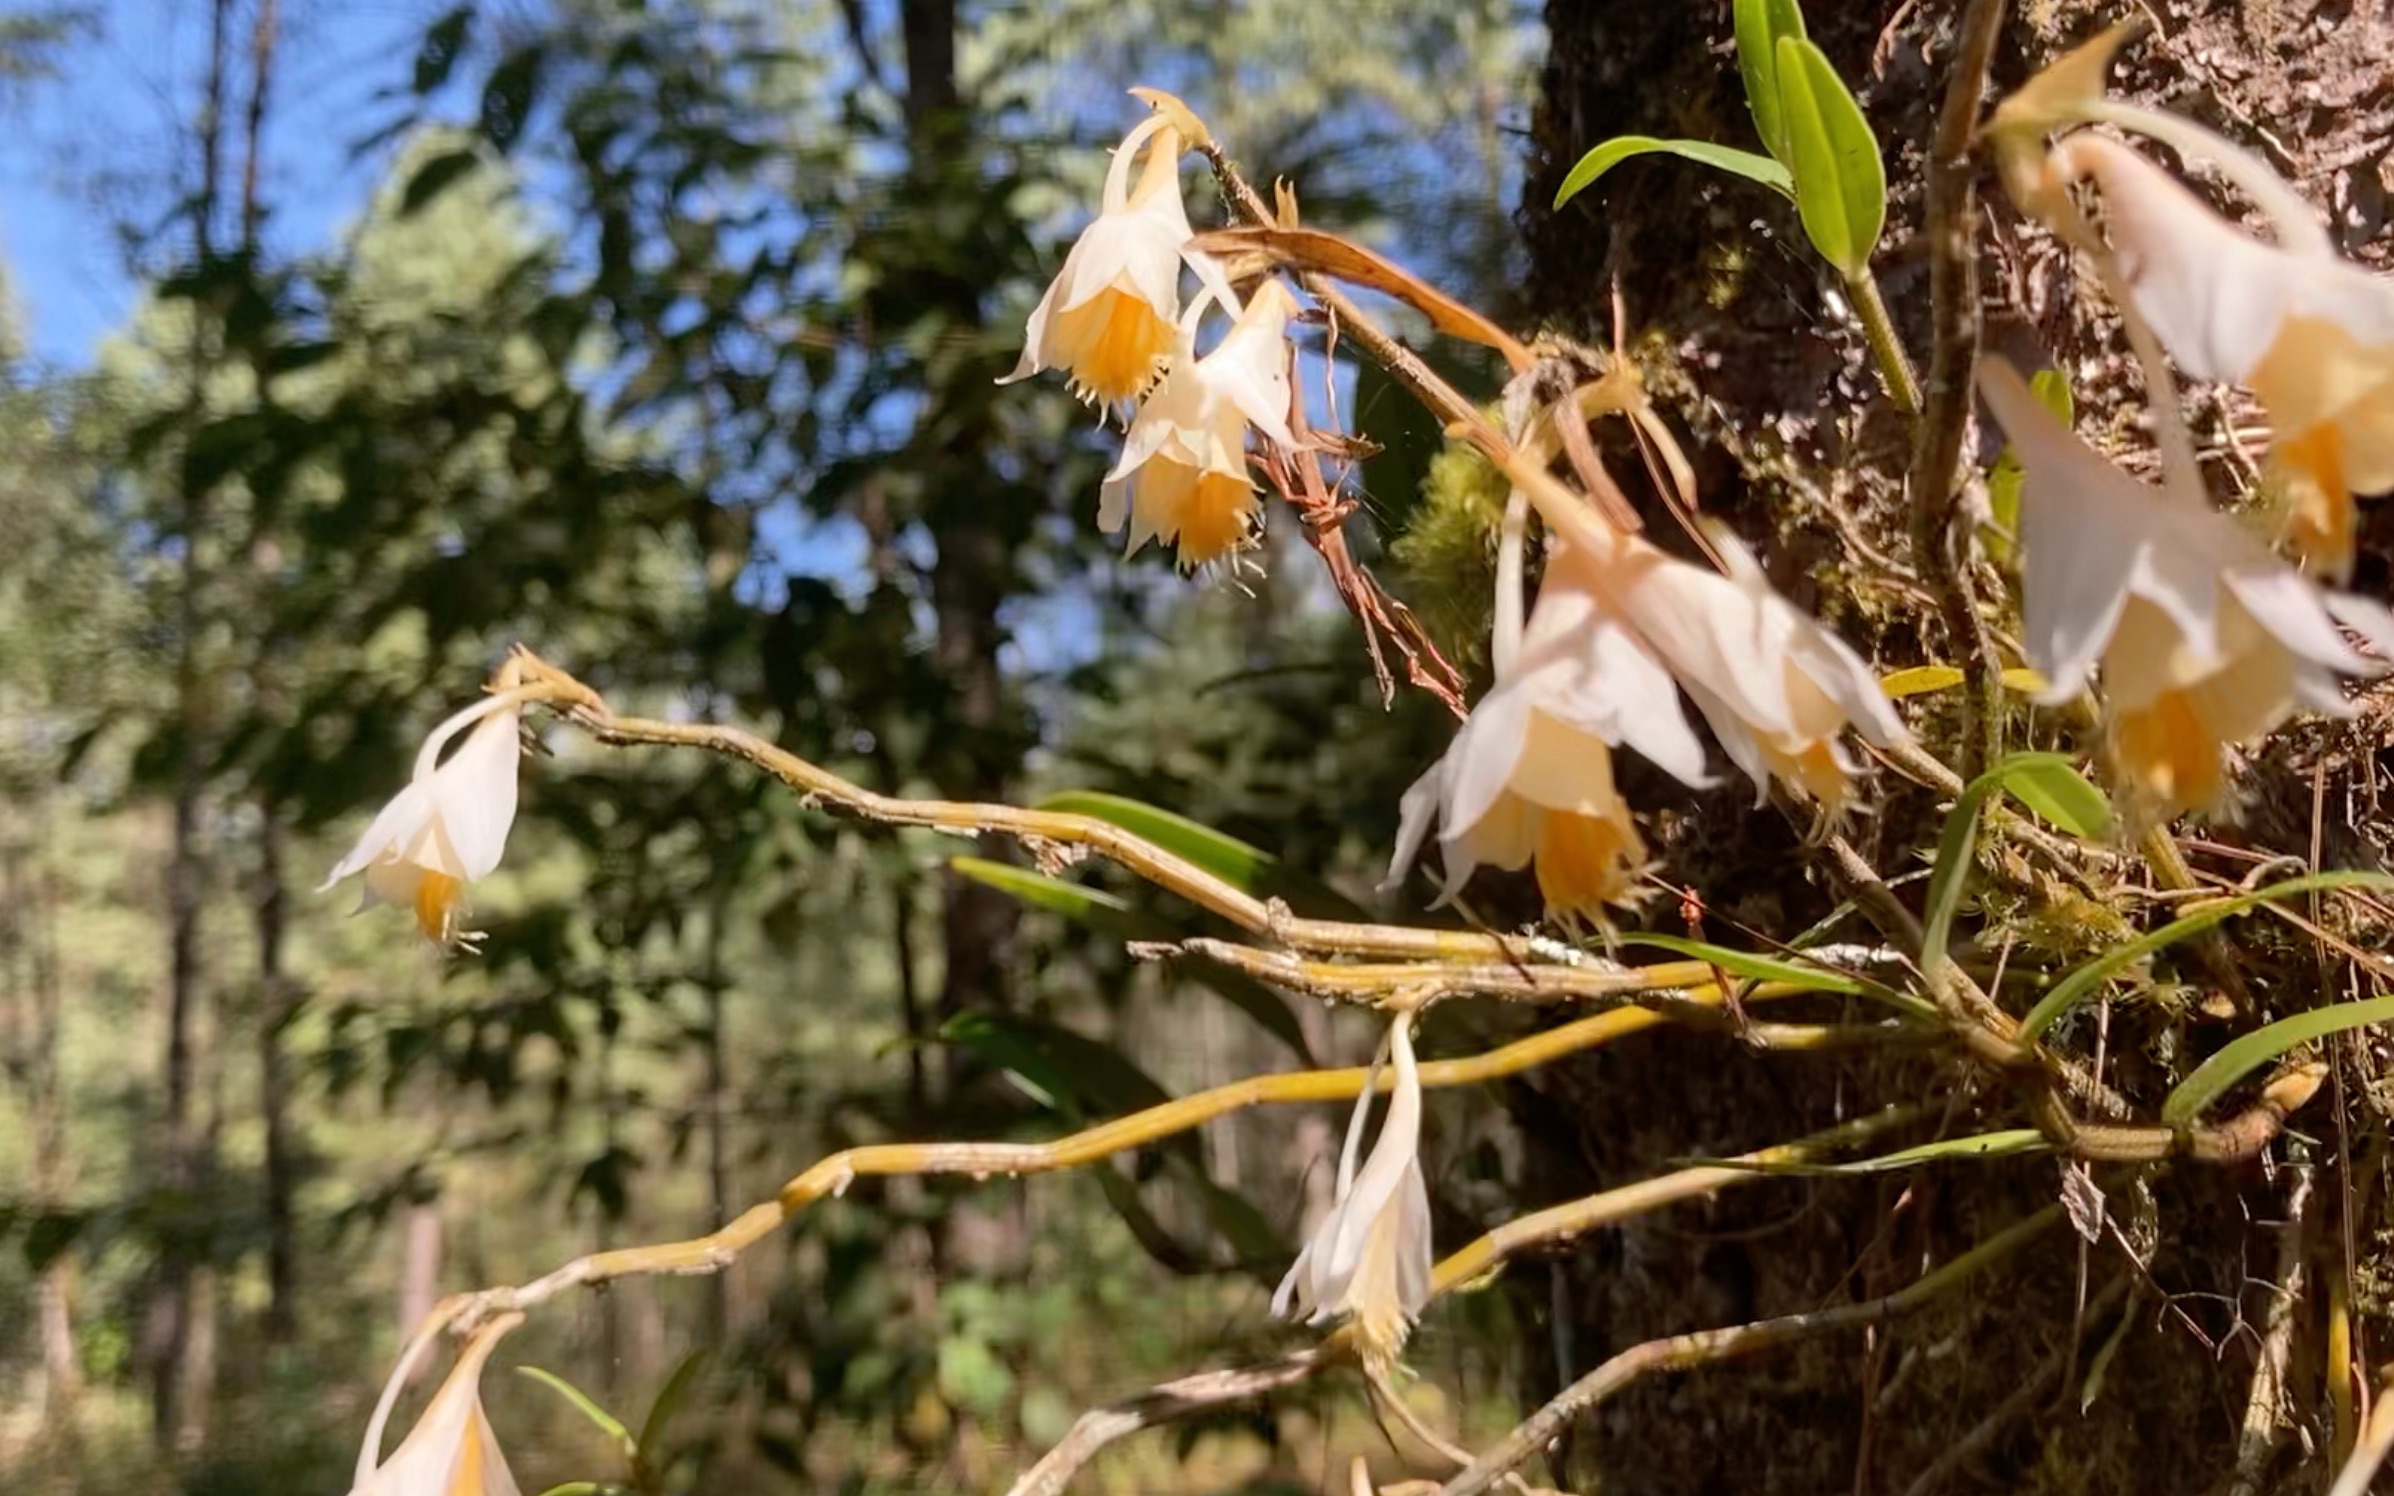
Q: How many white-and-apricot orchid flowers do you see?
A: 9